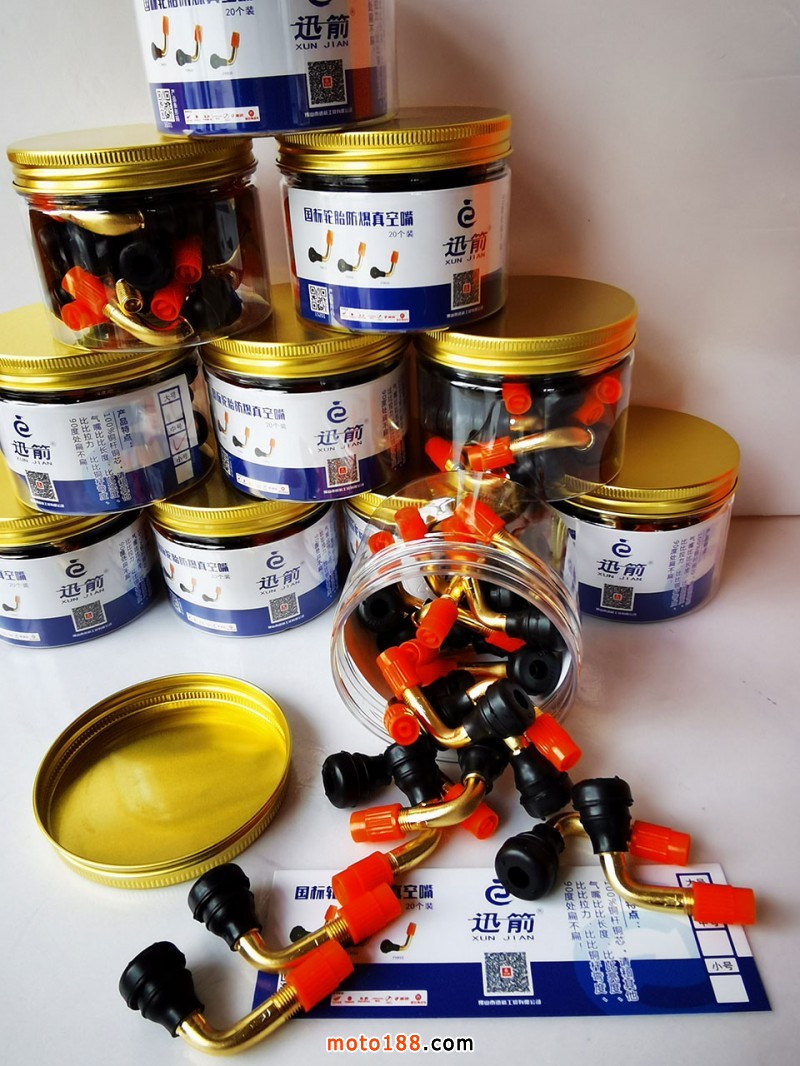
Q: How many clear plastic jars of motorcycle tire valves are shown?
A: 11